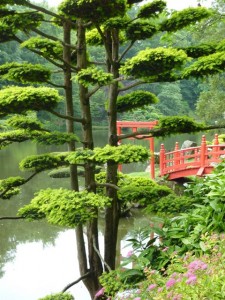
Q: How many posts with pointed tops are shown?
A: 4